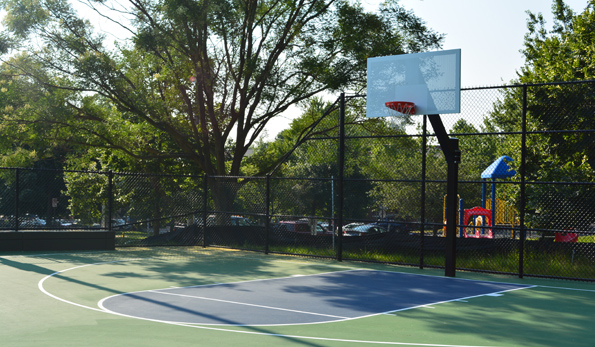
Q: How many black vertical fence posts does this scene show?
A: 7